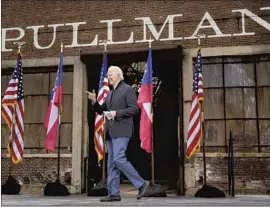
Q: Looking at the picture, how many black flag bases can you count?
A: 5